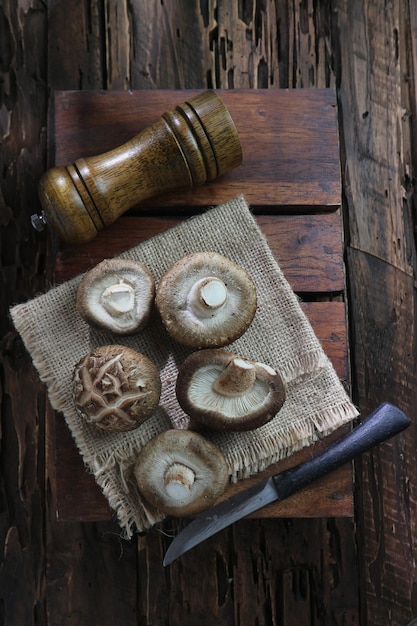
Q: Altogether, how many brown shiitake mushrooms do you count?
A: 5